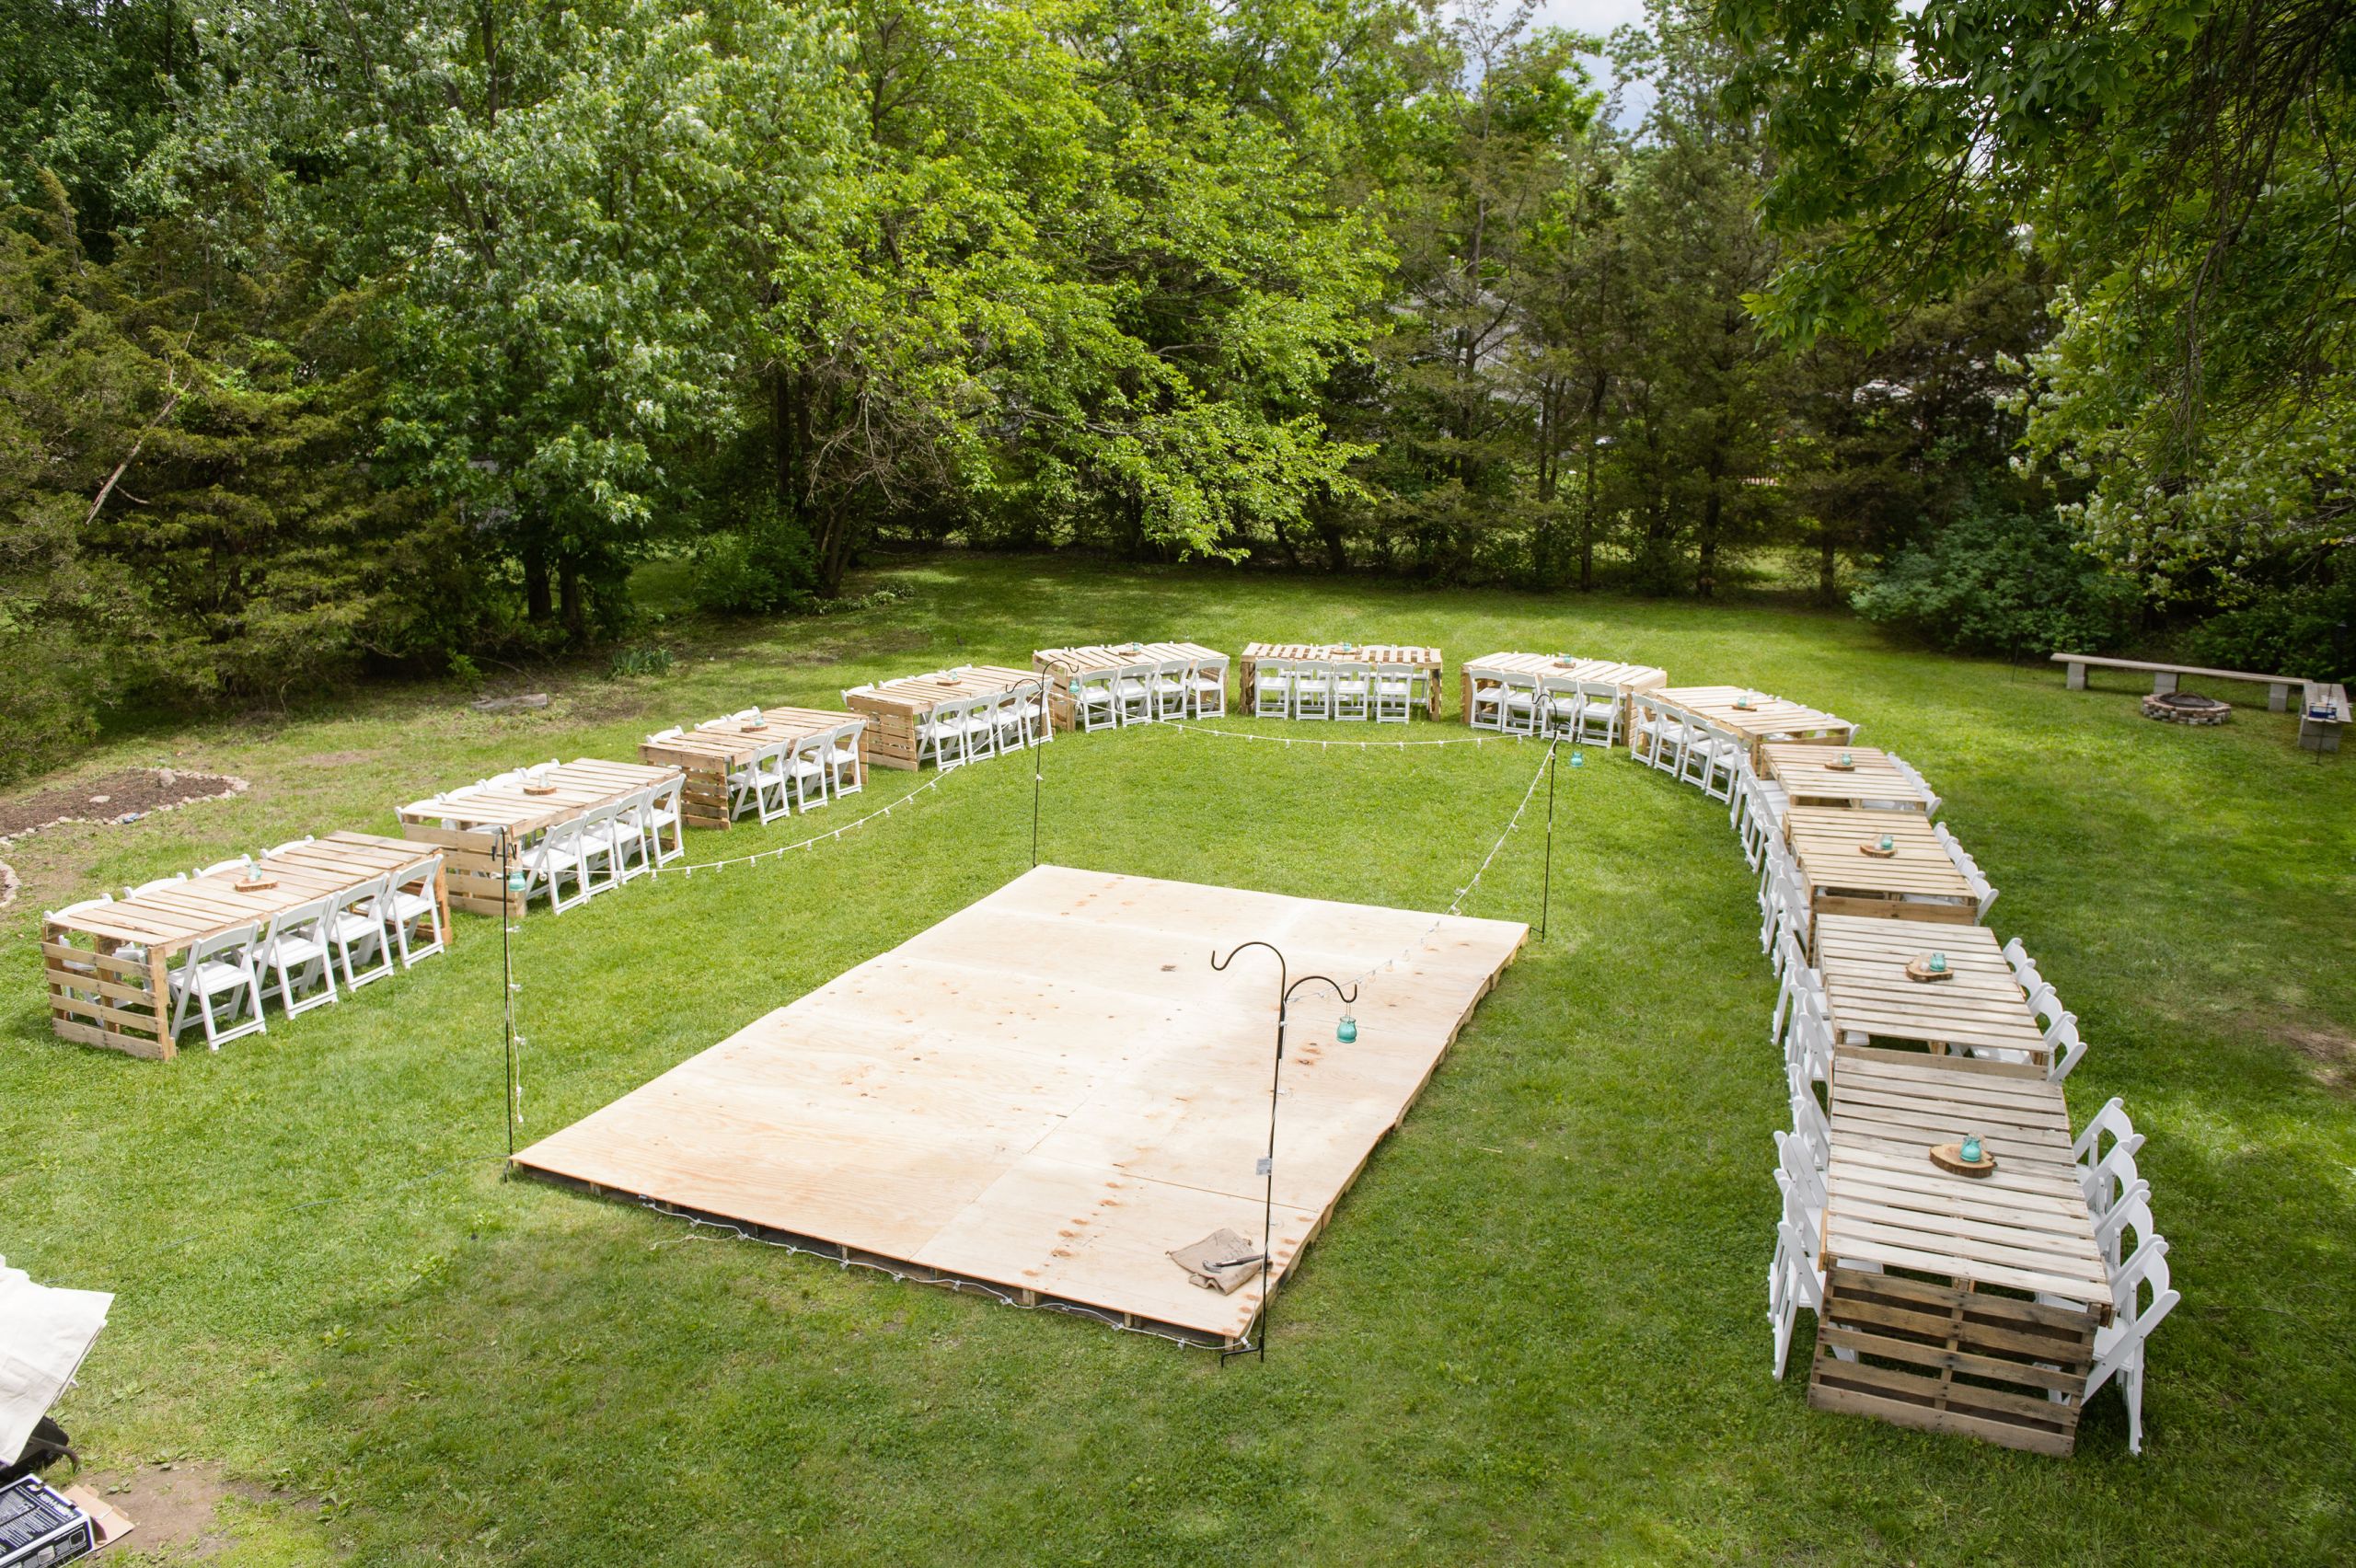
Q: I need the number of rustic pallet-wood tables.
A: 12